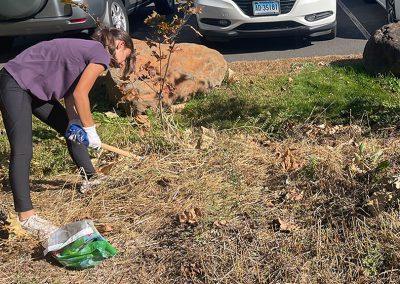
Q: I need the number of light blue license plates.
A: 1